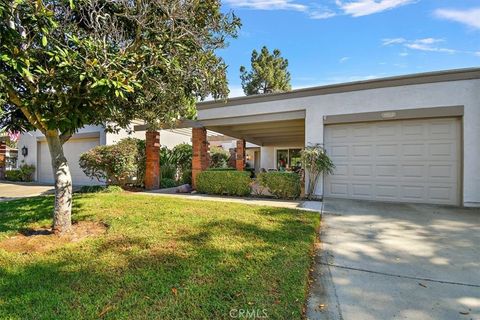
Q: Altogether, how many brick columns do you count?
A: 3